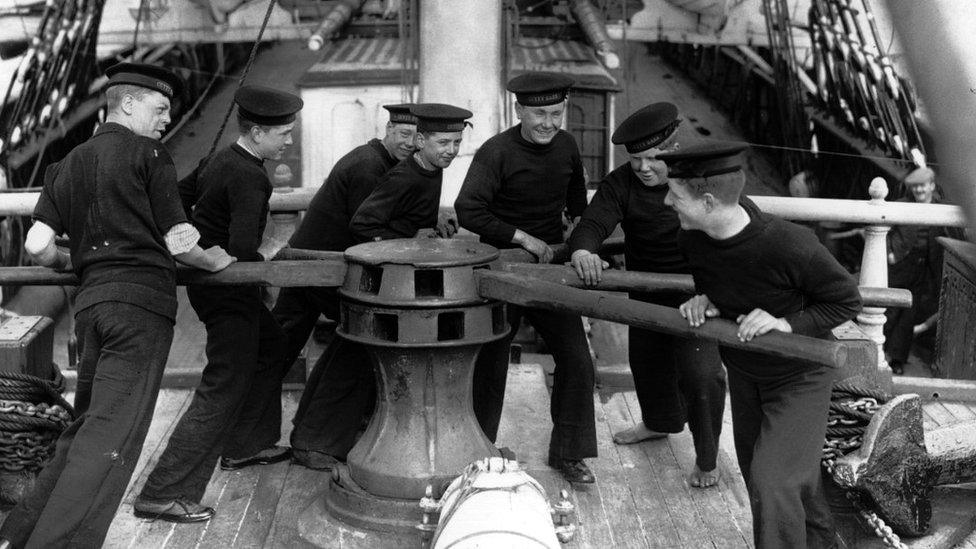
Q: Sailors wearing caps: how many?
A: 7